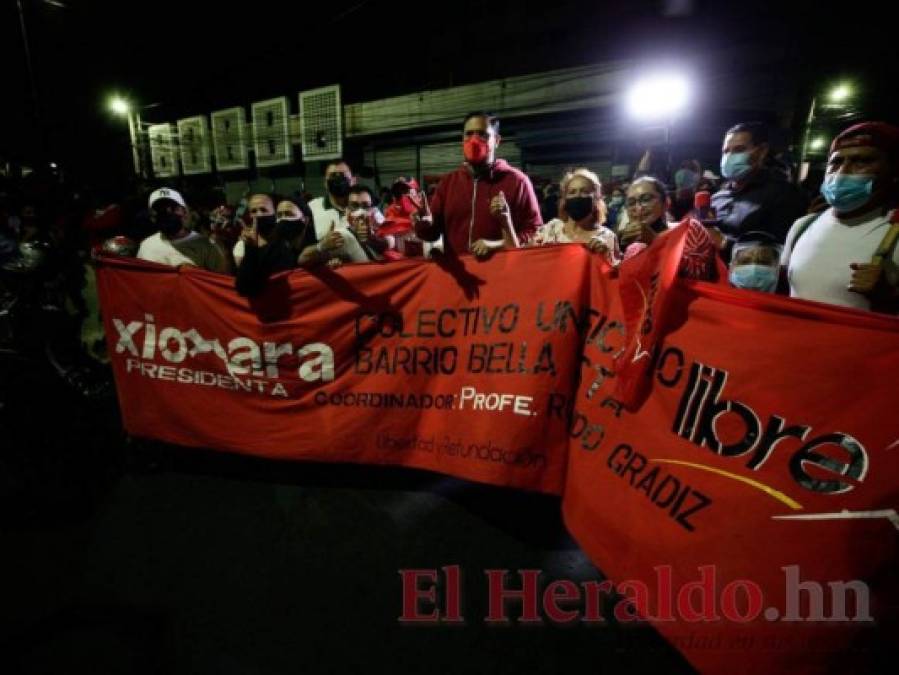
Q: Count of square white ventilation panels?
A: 5